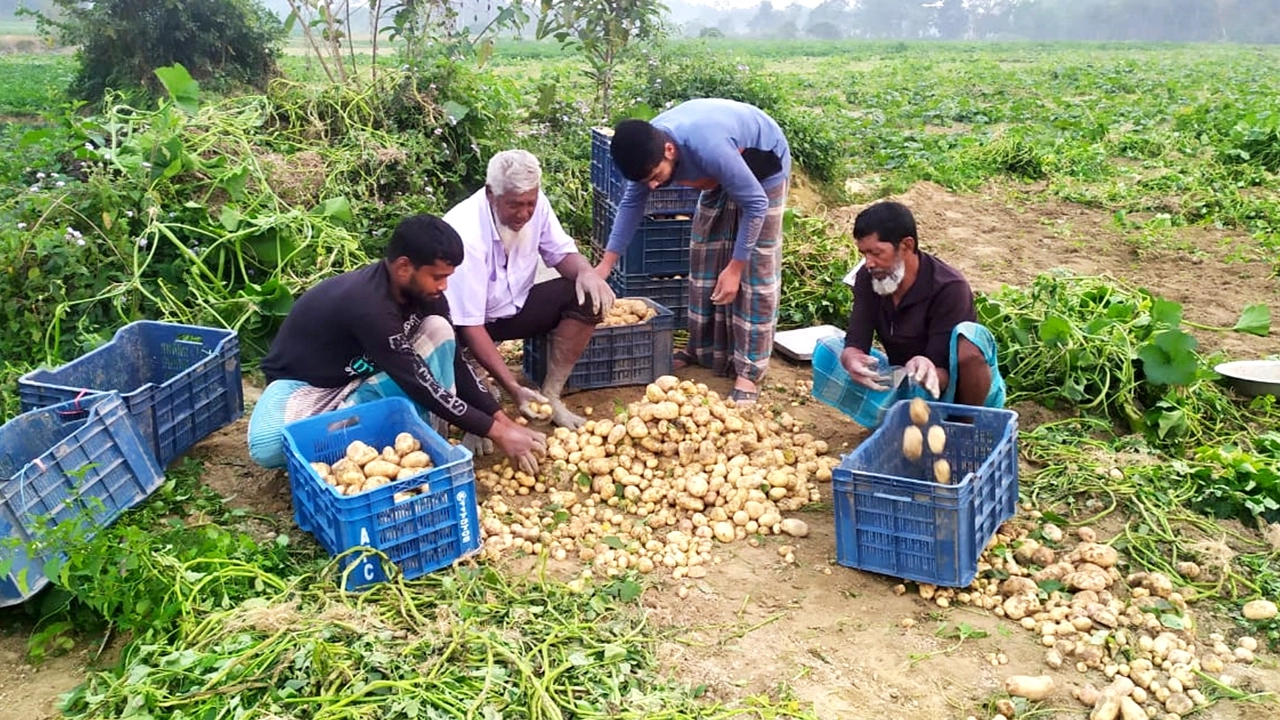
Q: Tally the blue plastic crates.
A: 8